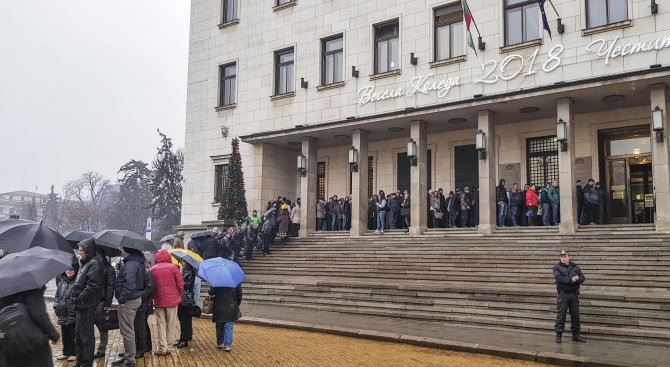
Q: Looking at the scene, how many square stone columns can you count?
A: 6